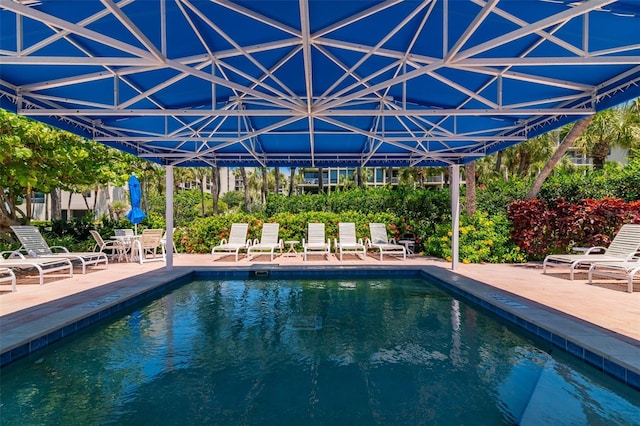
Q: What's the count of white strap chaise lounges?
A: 10